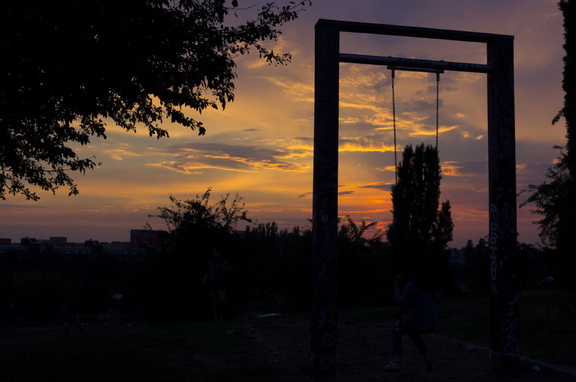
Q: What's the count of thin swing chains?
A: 2